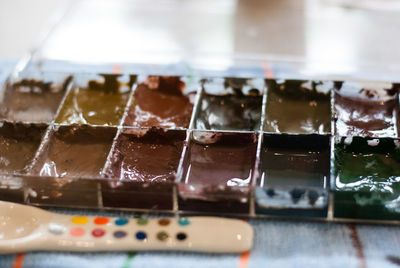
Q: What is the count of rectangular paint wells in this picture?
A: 12